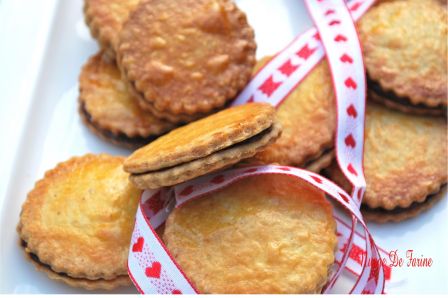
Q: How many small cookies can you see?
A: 9